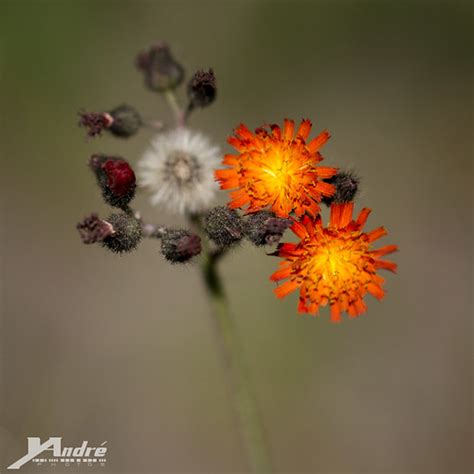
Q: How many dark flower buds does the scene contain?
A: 9